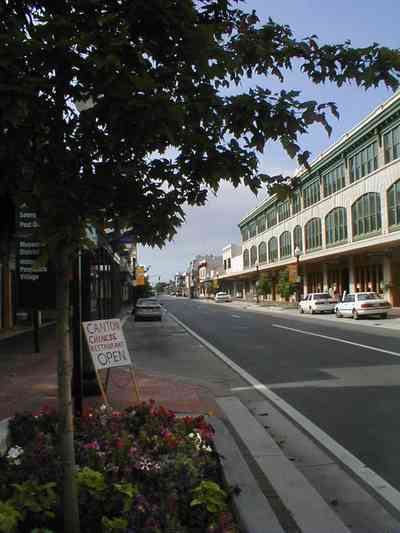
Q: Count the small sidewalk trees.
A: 2